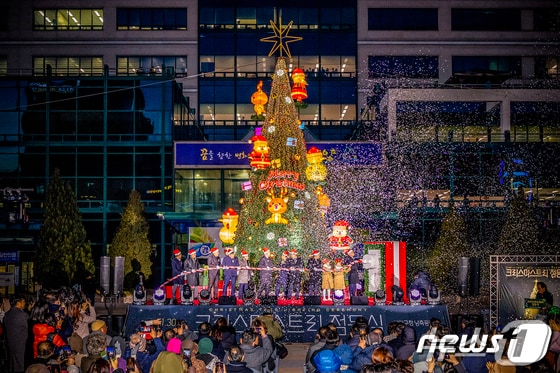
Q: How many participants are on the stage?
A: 12